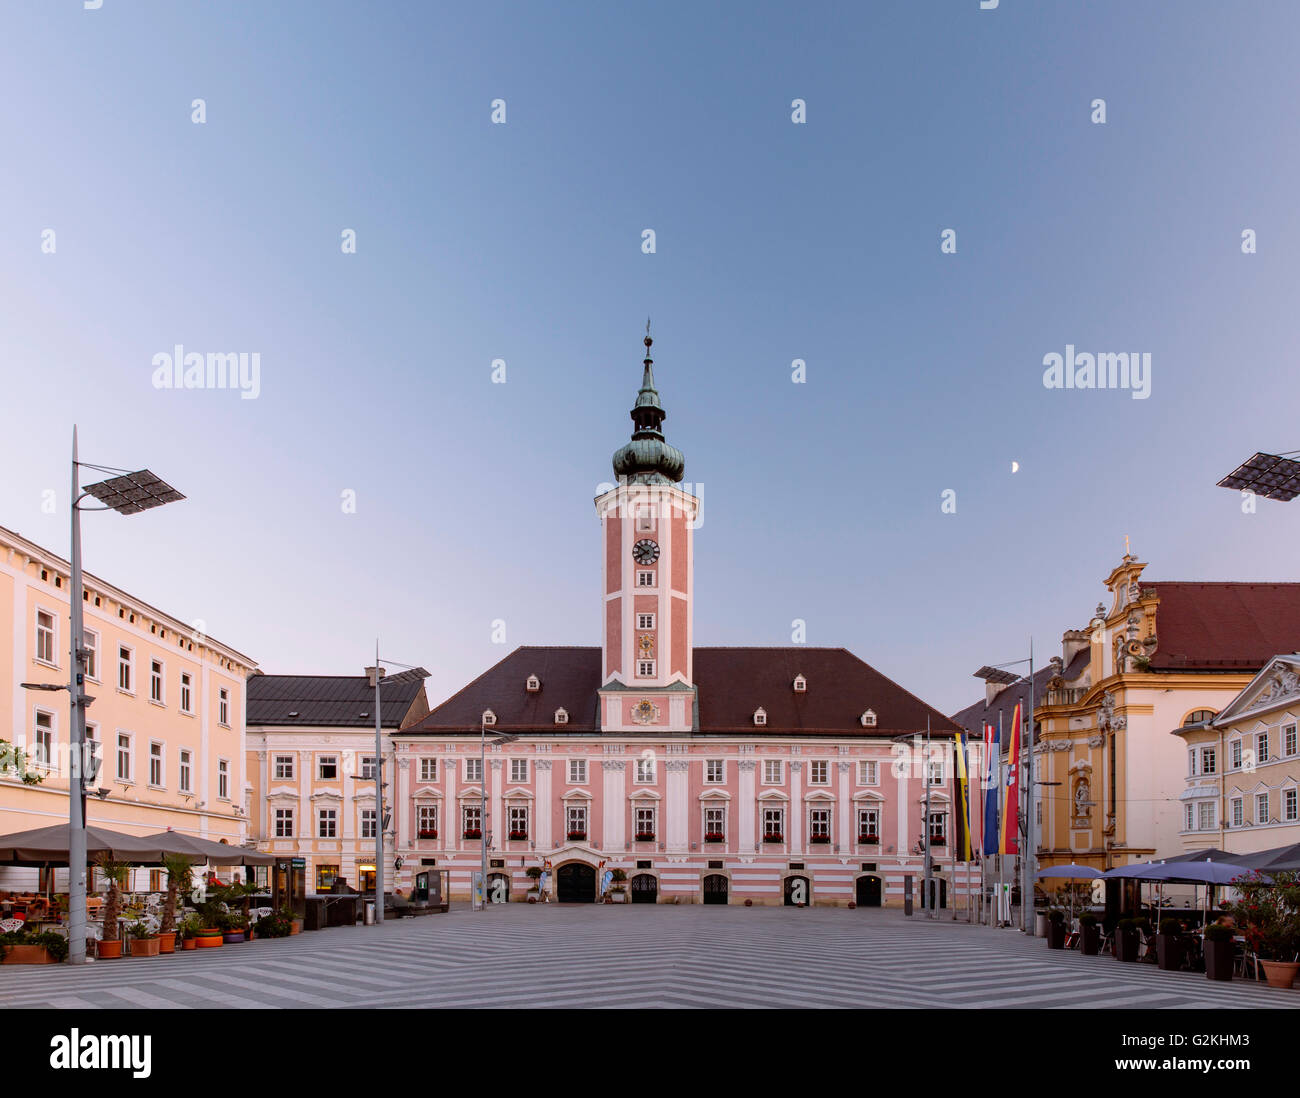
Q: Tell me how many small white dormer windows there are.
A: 6